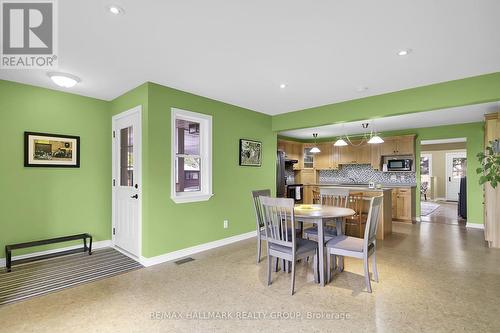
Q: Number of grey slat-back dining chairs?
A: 4